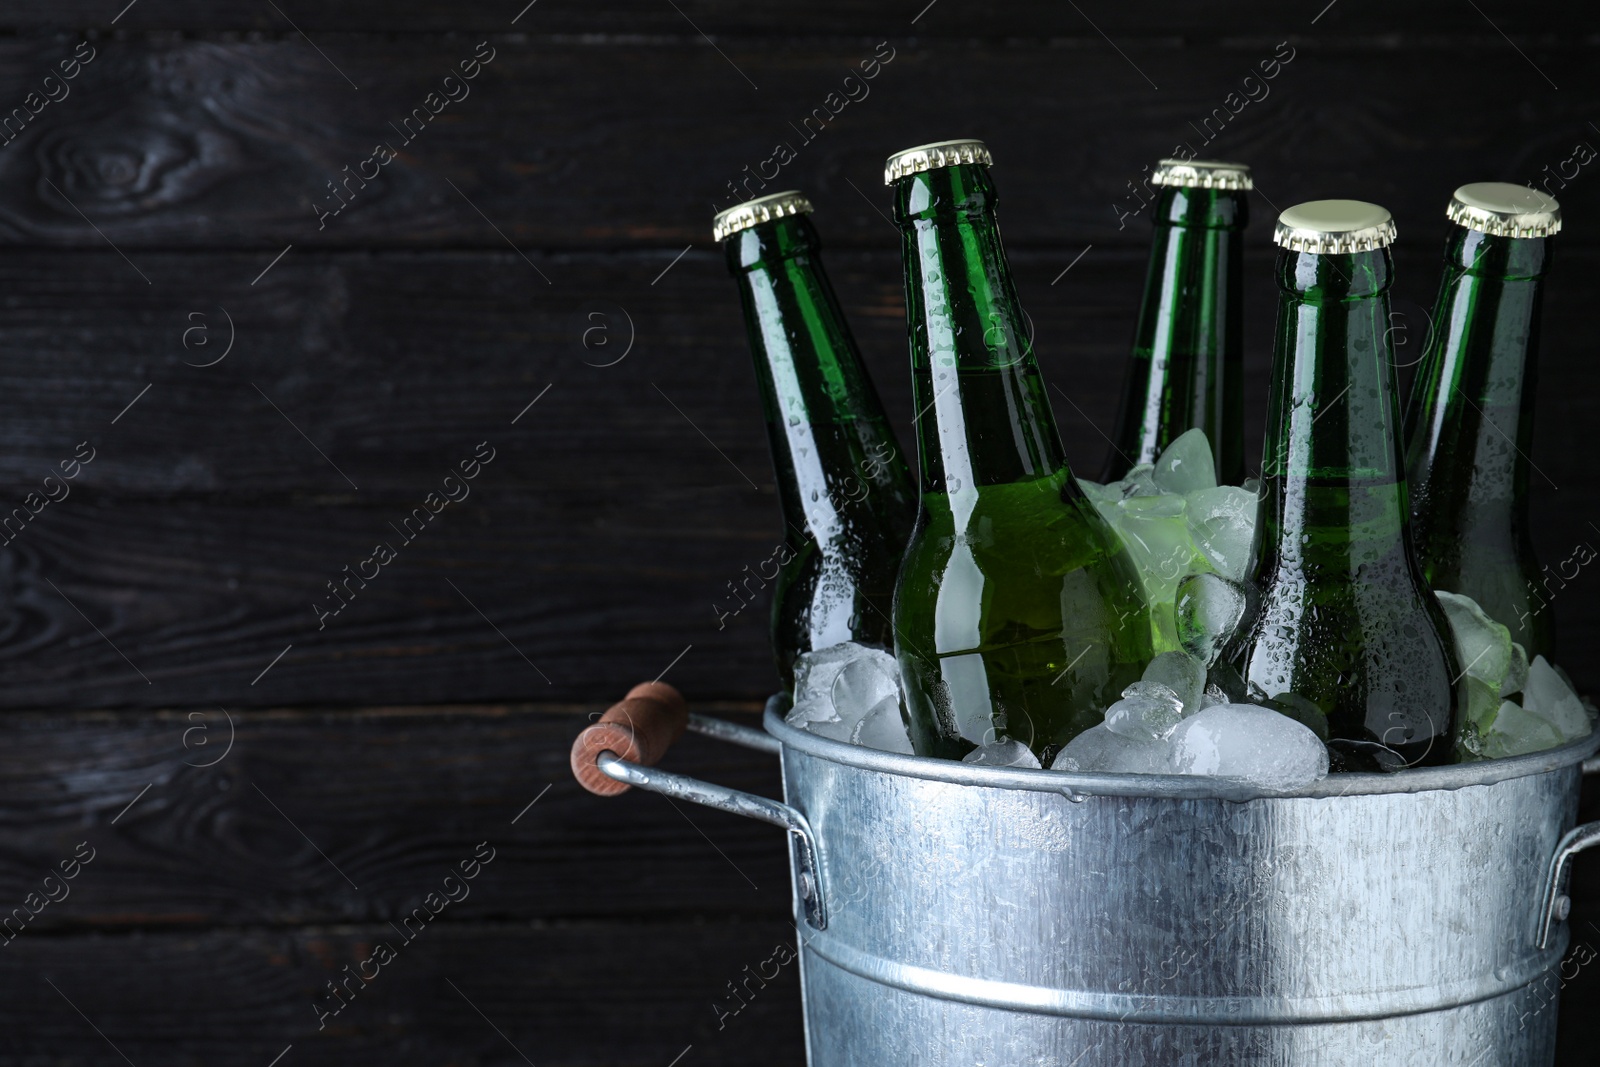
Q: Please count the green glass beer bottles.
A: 5